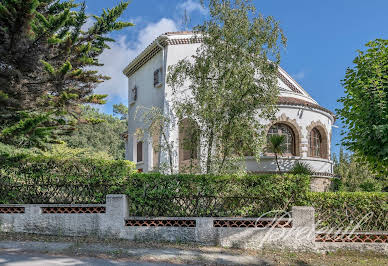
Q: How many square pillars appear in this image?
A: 2